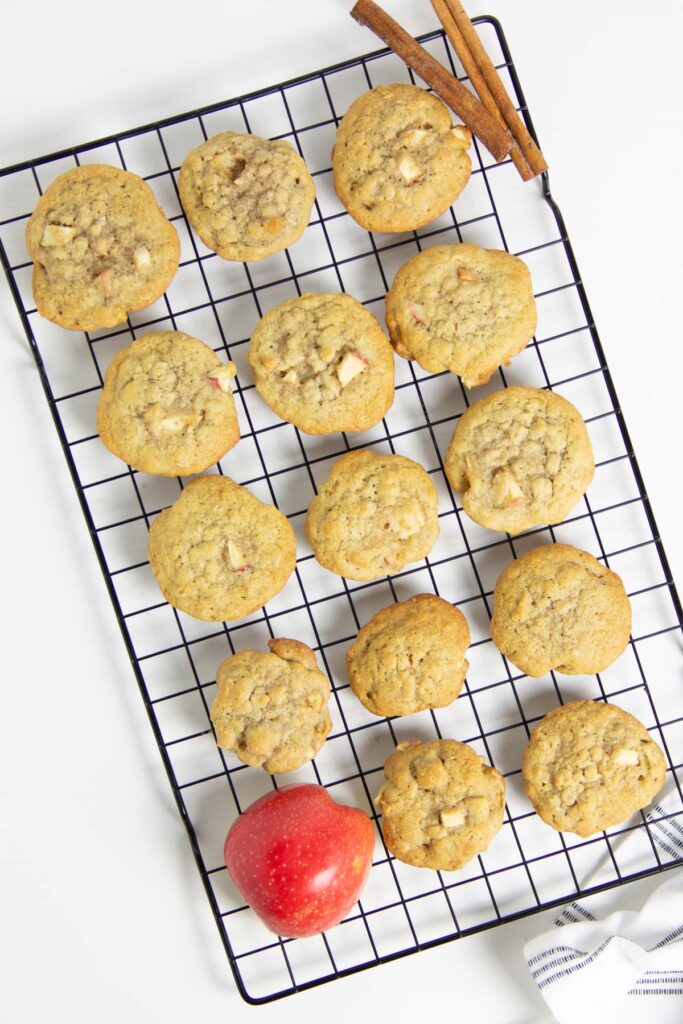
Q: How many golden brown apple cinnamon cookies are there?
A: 14